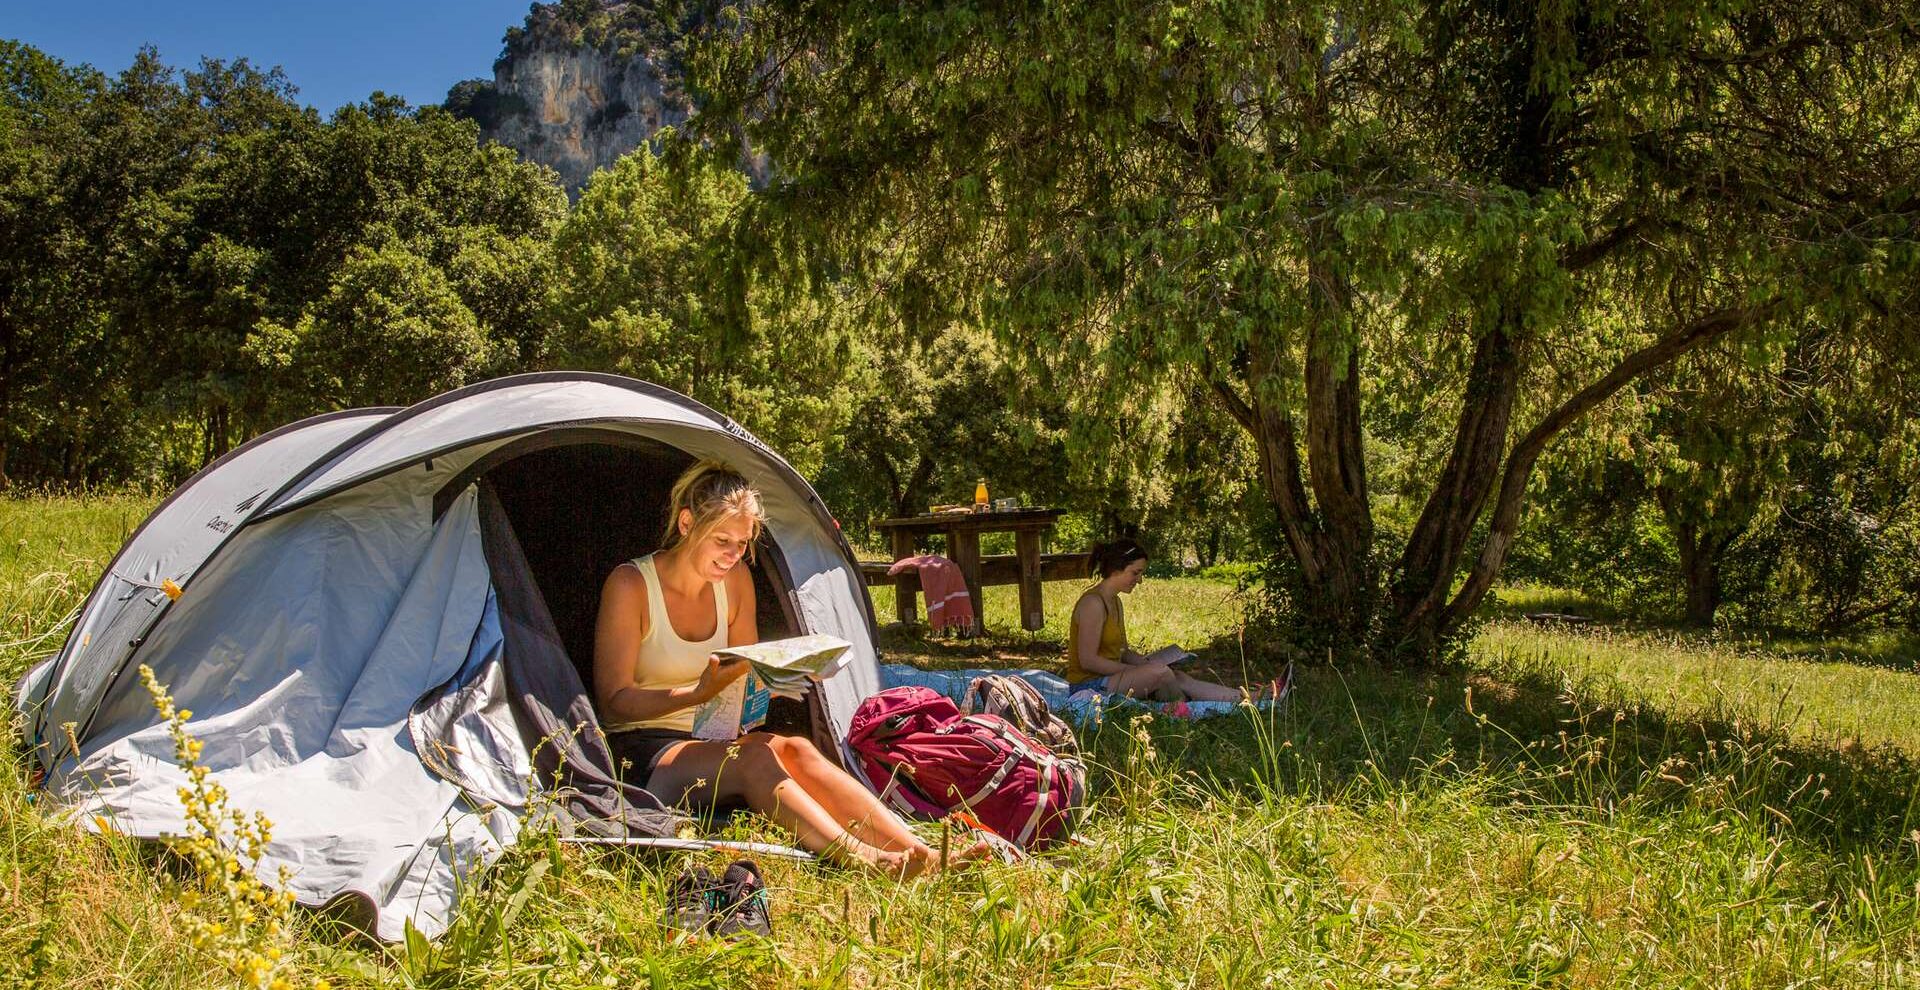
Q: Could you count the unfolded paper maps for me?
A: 1